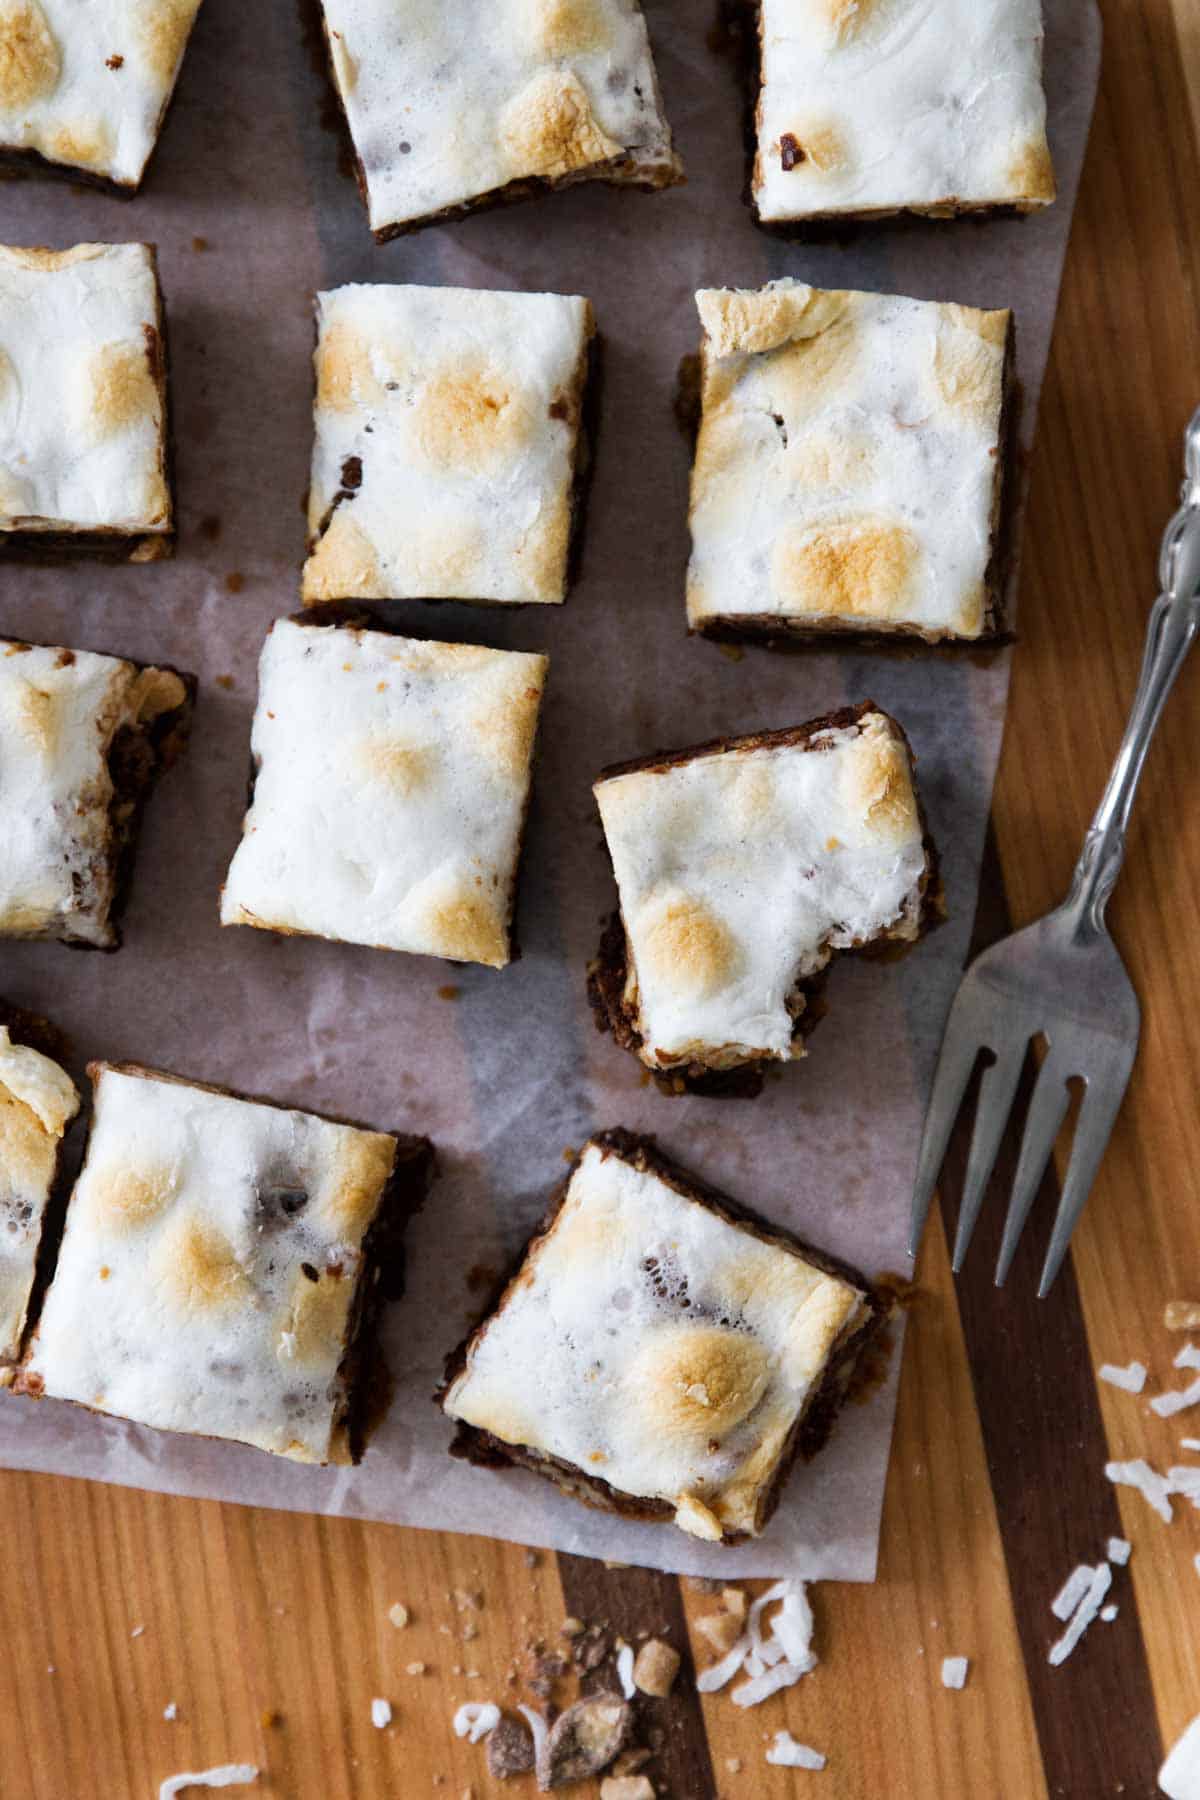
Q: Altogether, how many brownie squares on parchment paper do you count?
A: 12